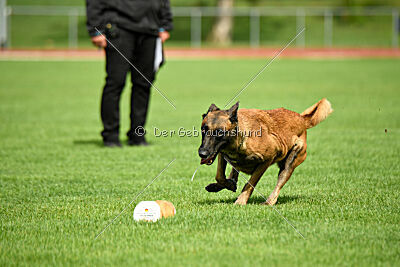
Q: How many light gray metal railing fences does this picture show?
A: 1